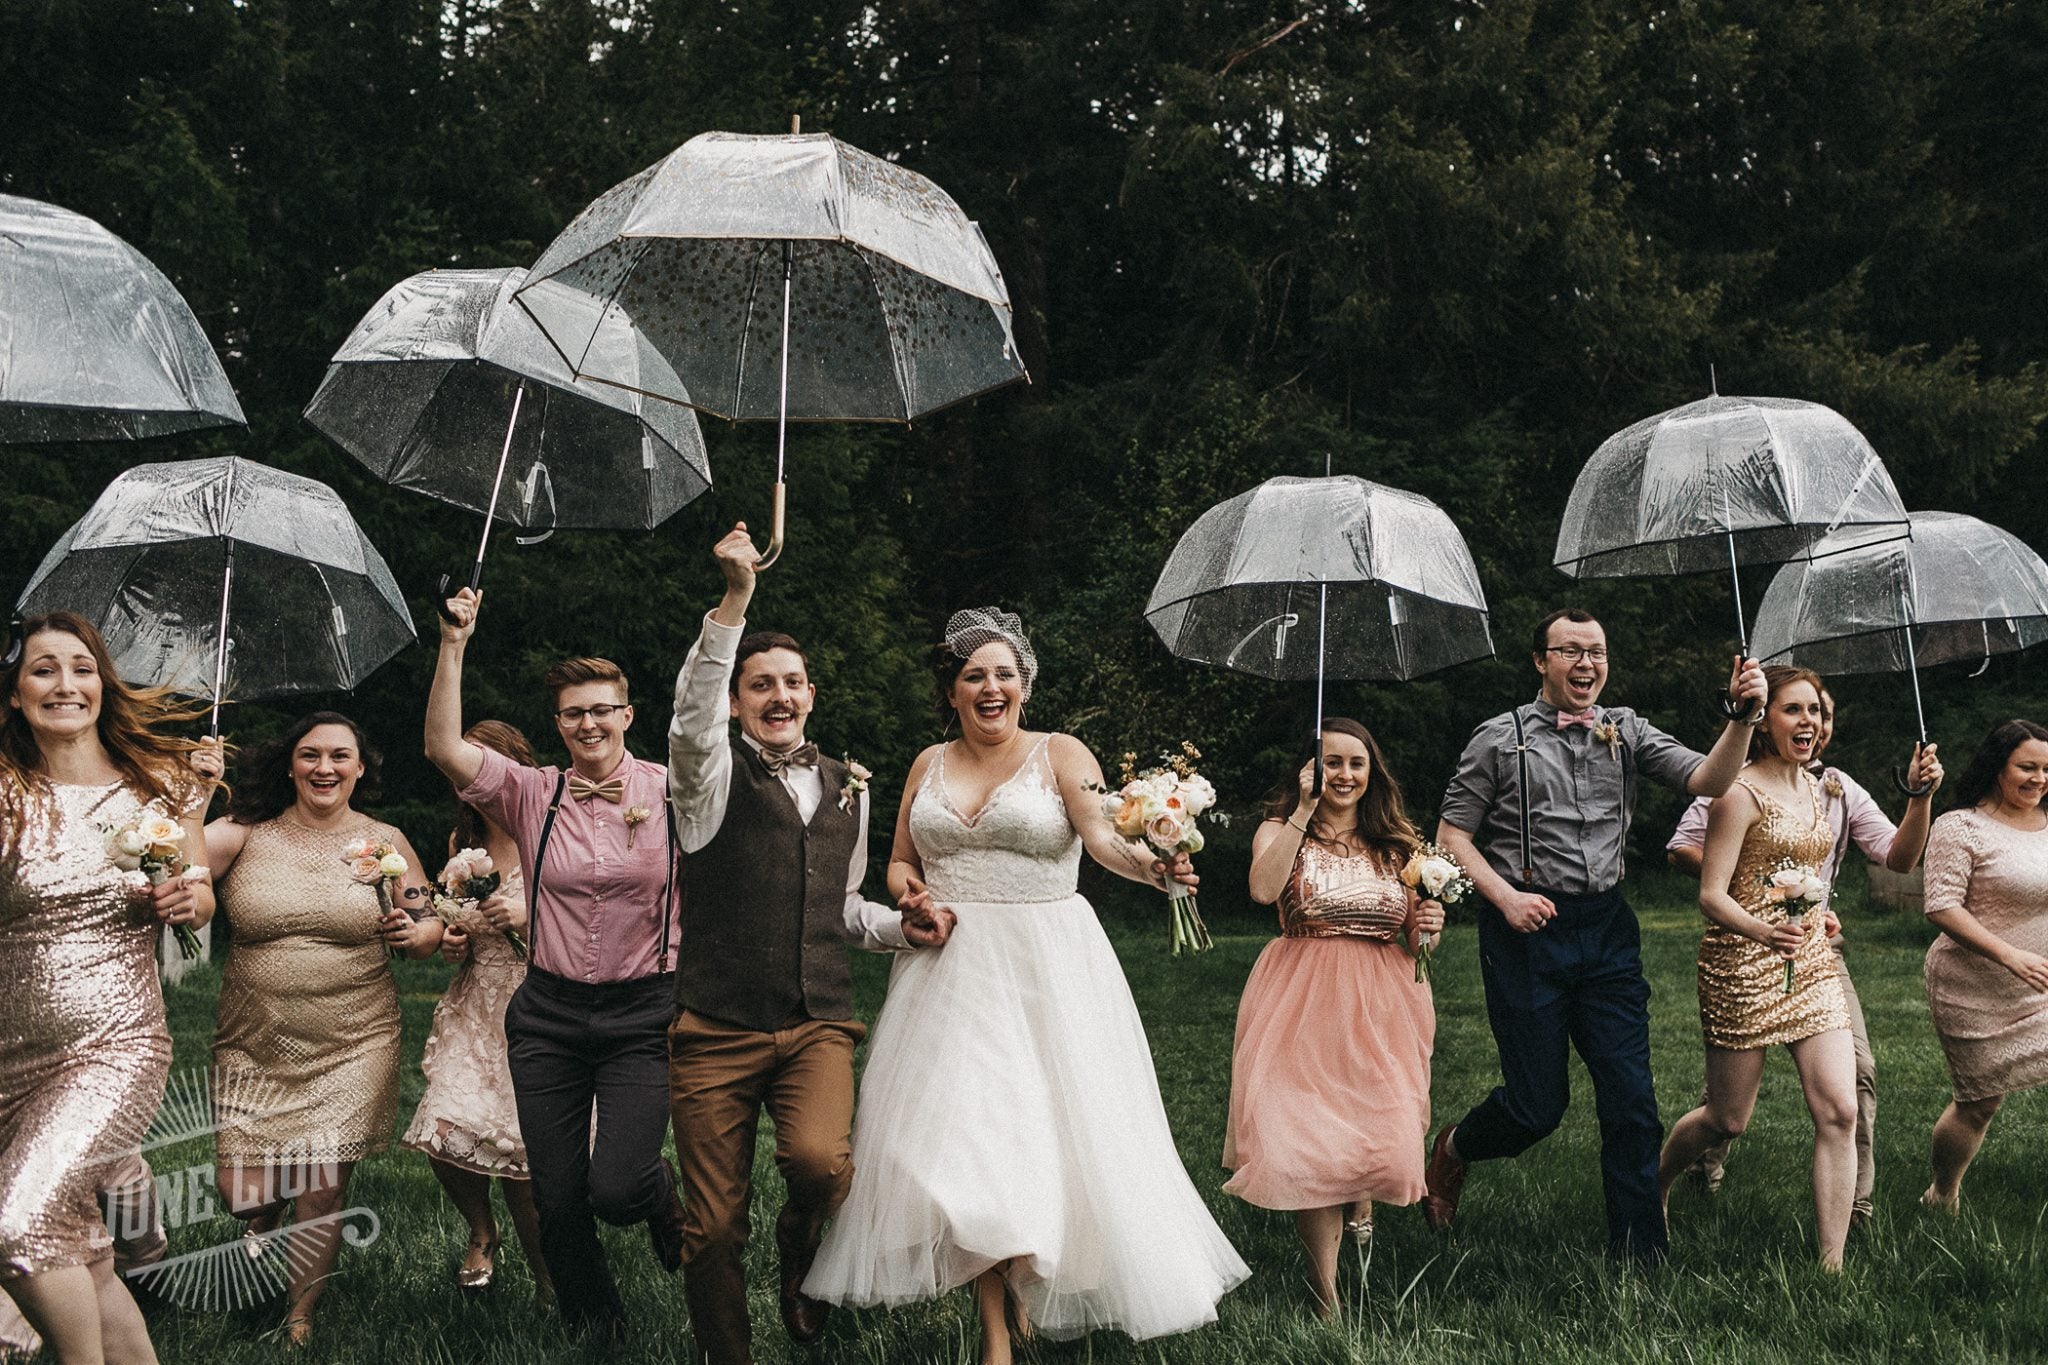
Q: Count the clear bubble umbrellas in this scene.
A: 7